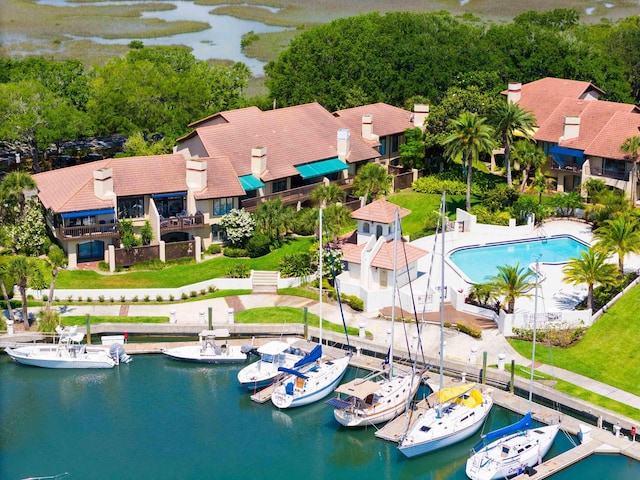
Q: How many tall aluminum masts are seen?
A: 4